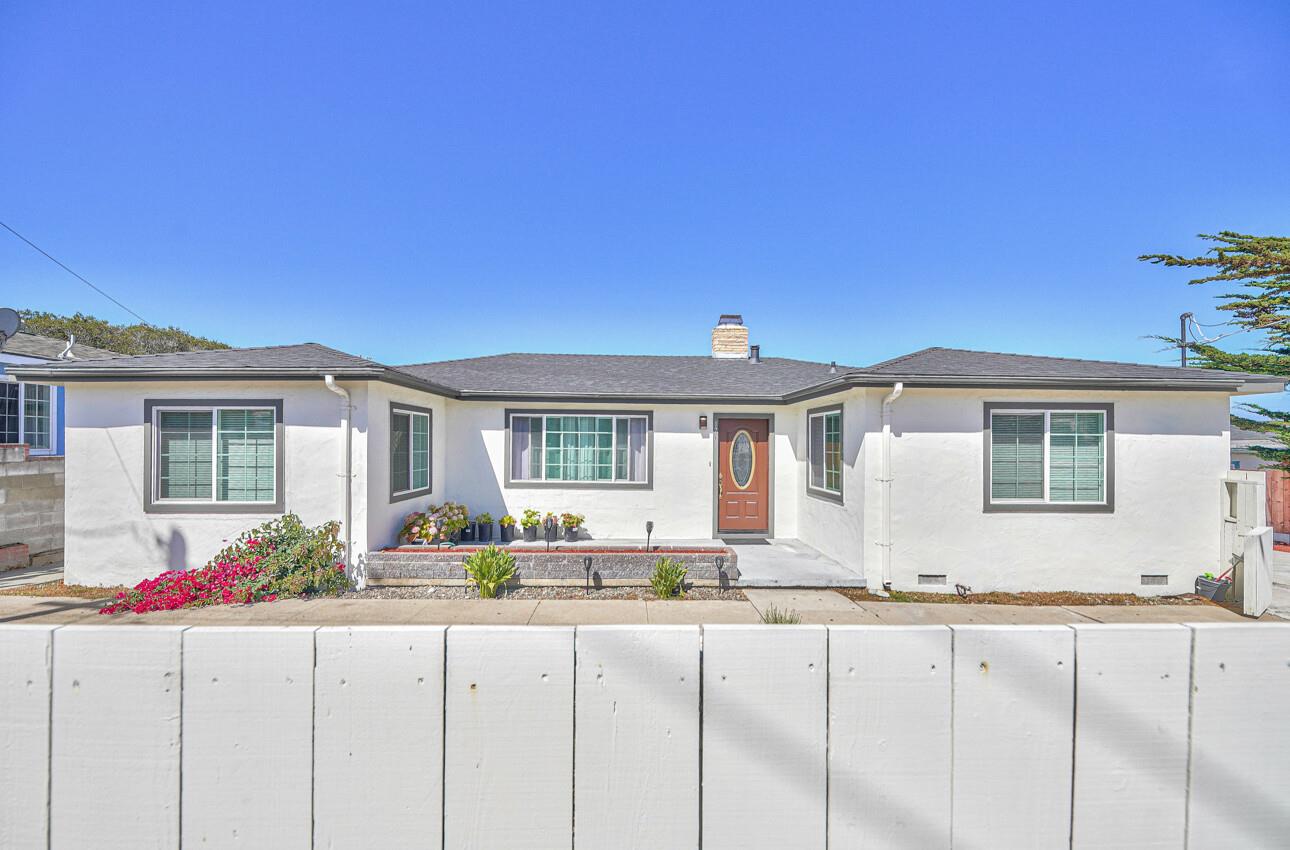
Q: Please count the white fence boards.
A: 11